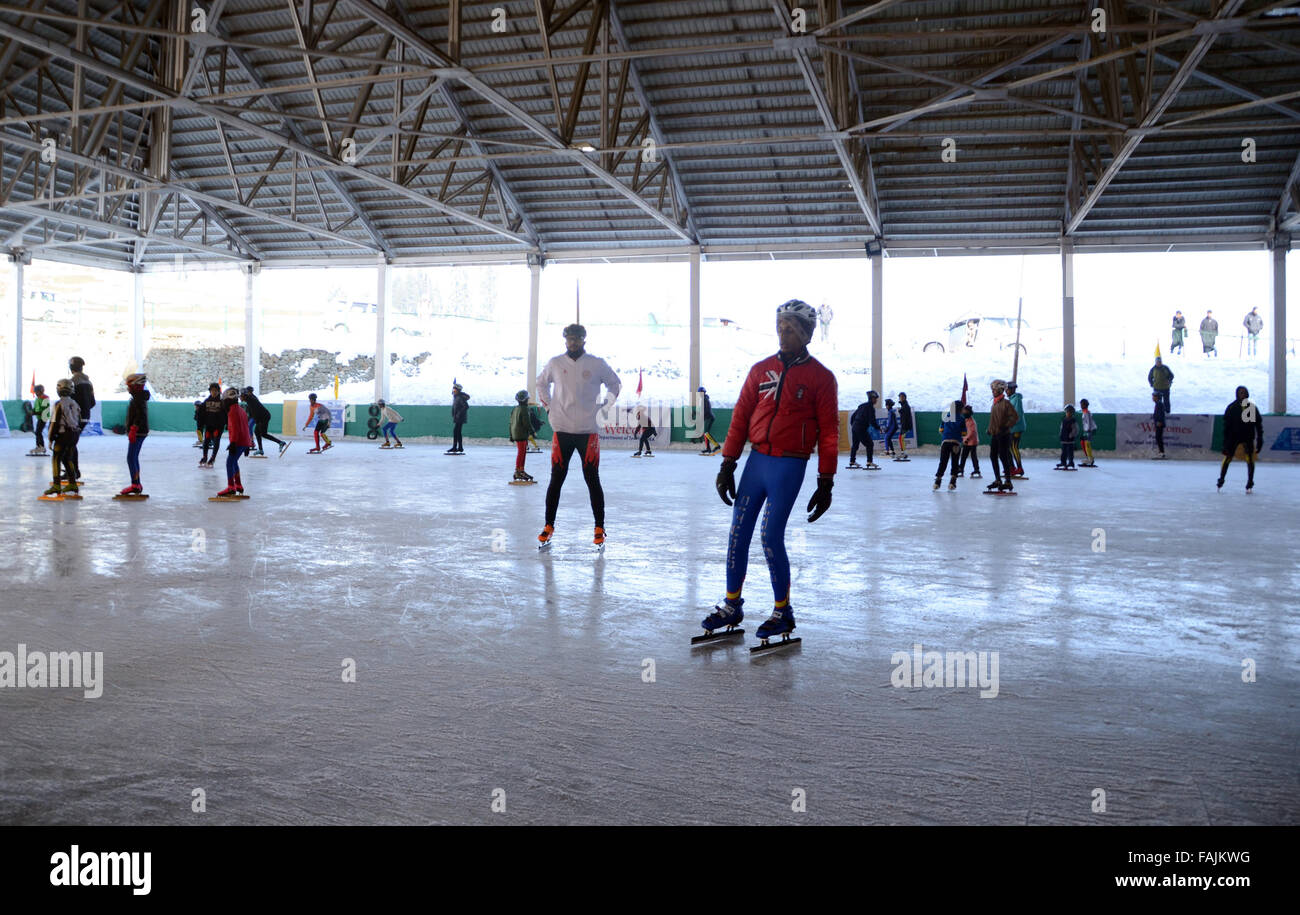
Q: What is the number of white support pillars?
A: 9